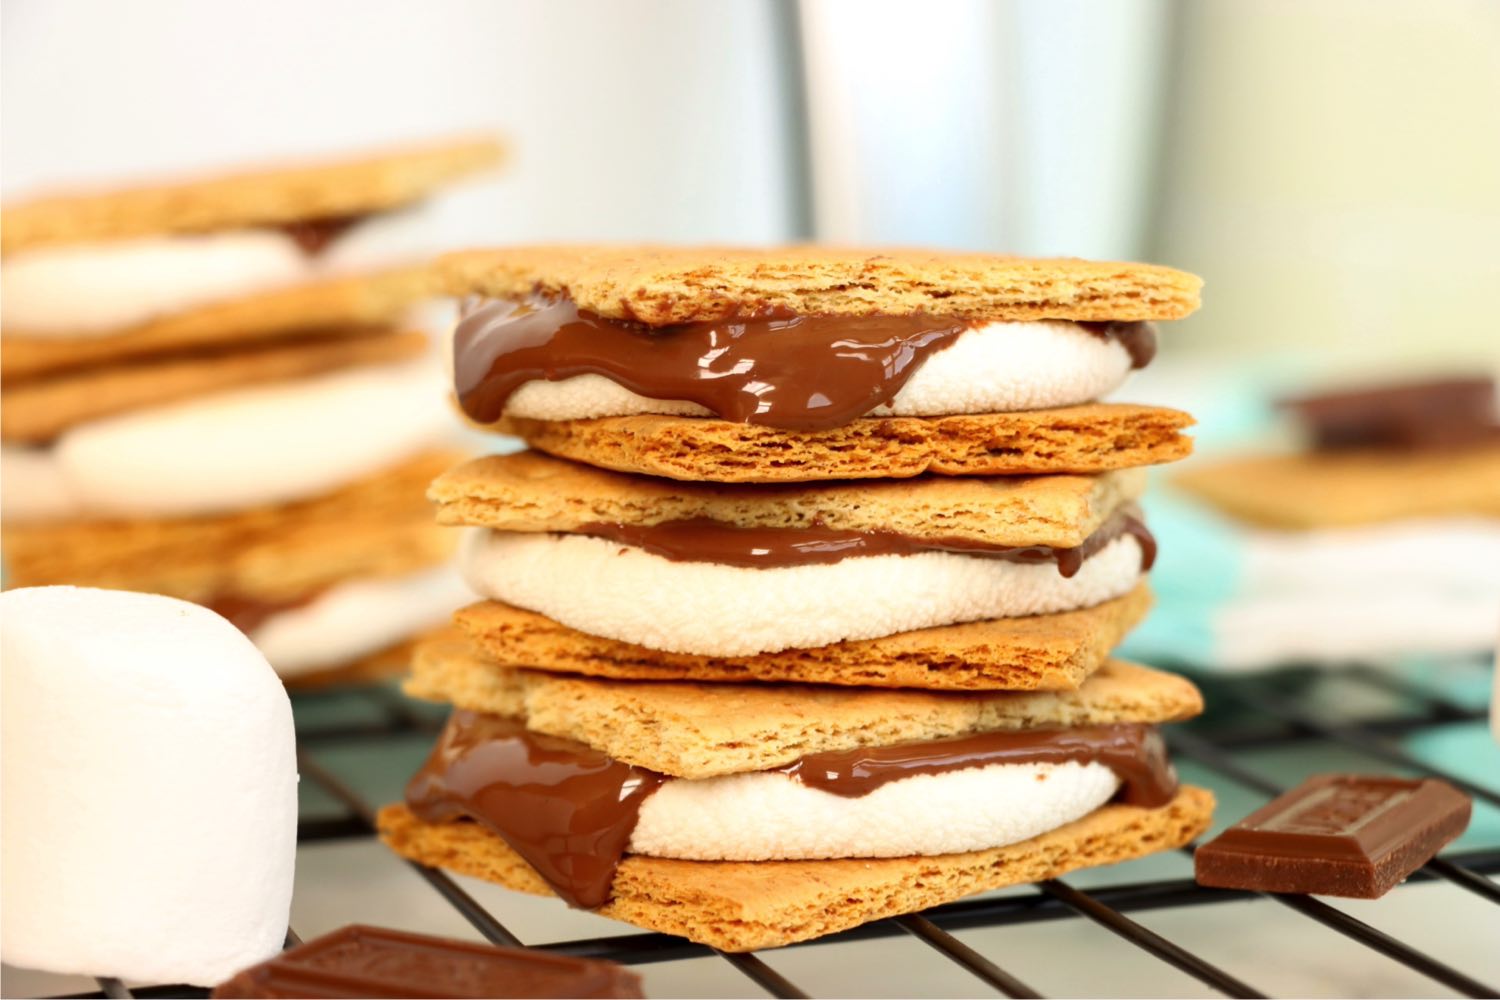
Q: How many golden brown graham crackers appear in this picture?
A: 13